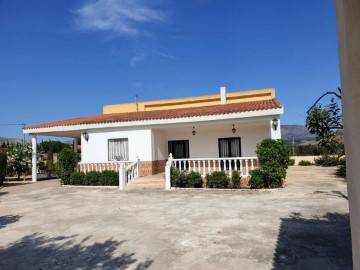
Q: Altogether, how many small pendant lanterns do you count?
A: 2